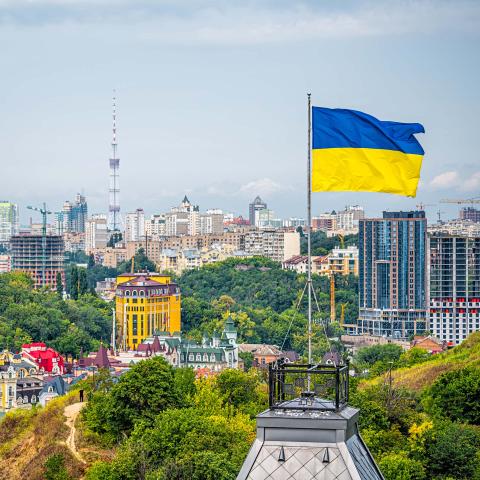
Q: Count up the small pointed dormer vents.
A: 2